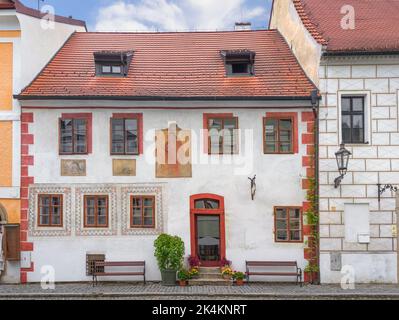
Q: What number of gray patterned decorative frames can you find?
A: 3